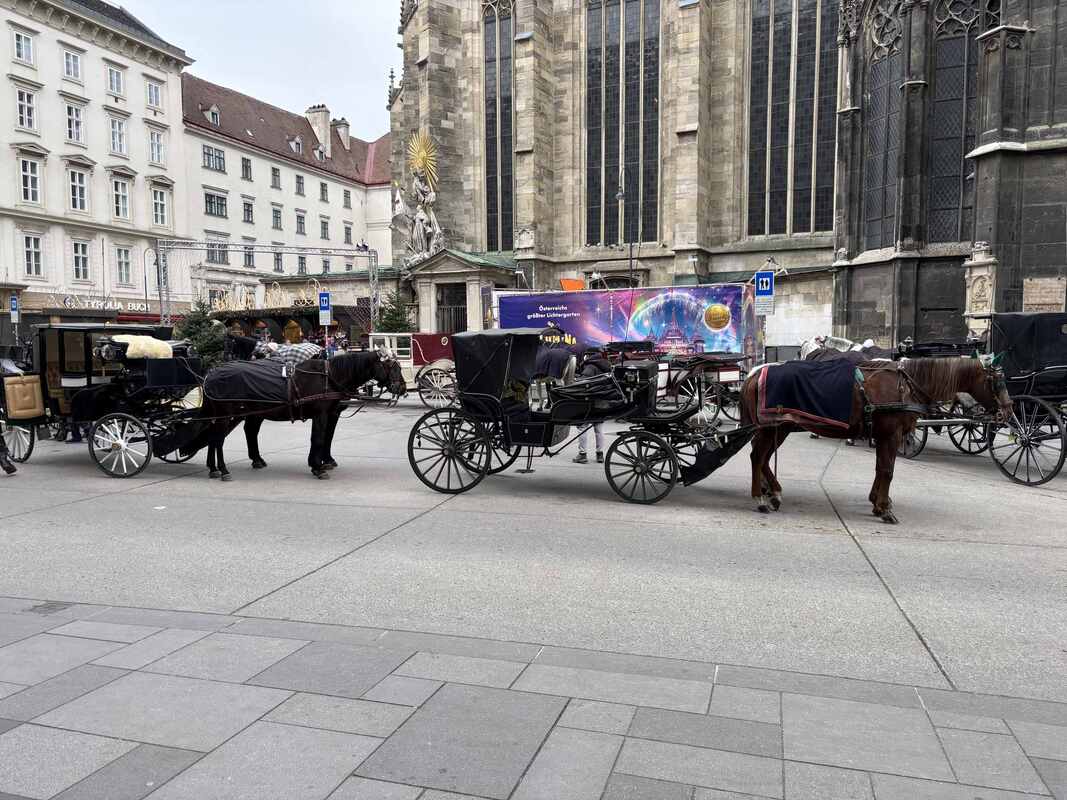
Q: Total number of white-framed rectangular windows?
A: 15